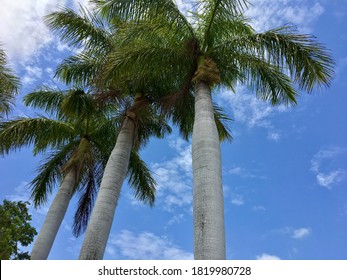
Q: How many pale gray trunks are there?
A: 3